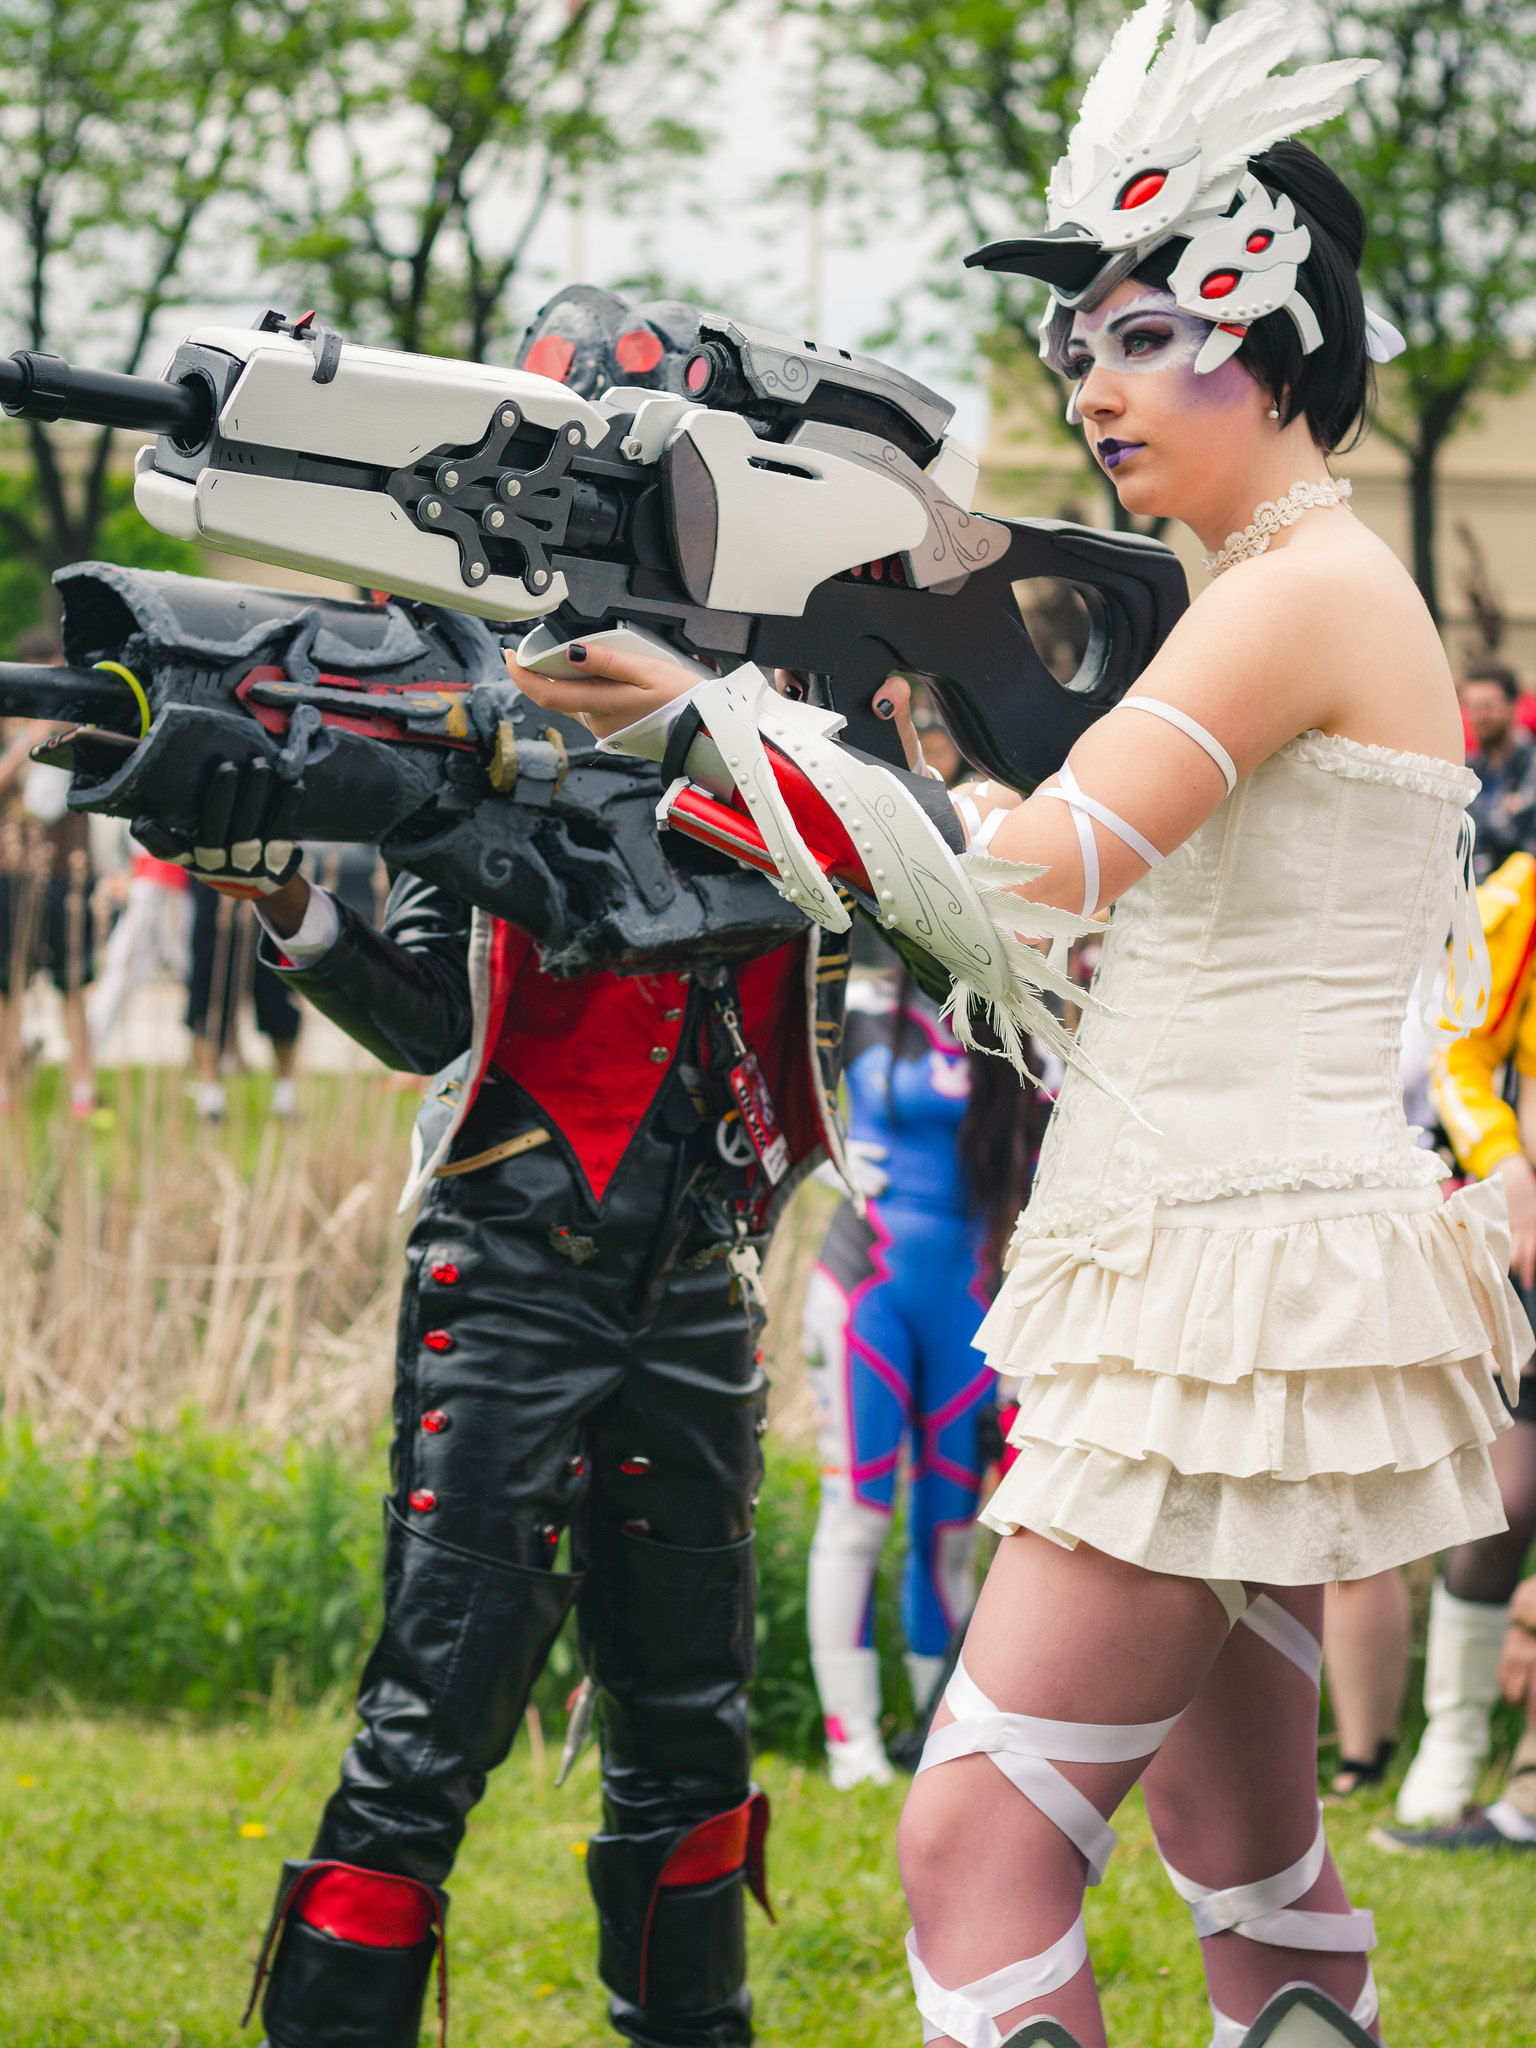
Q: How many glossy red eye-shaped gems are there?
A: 3